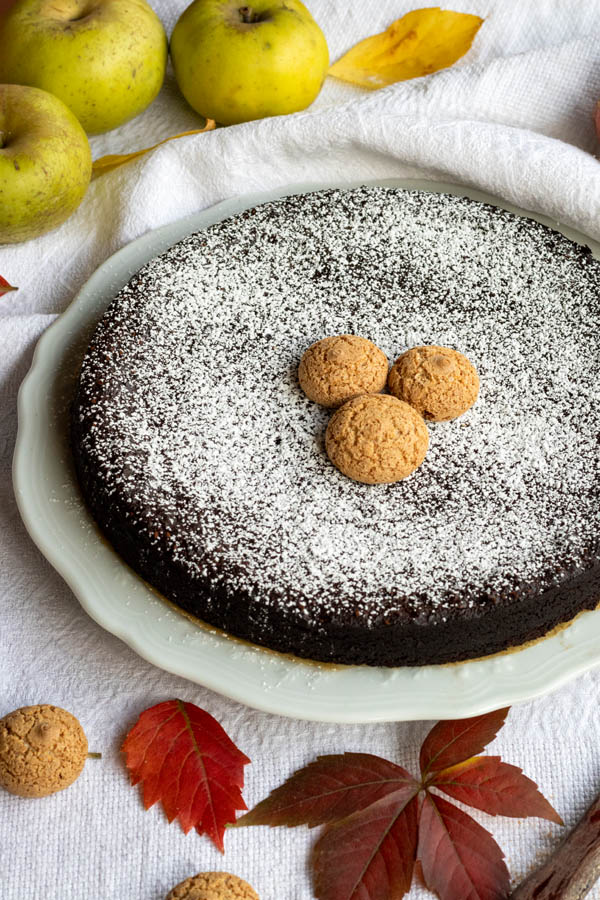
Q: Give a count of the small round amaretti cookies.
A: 5